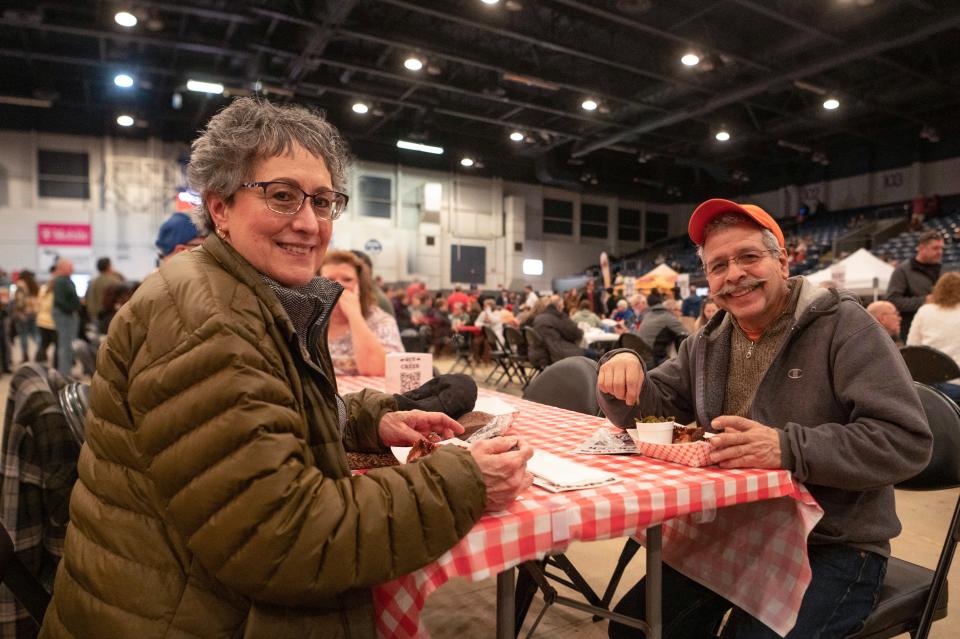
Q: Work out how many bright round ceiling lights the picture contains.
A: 12